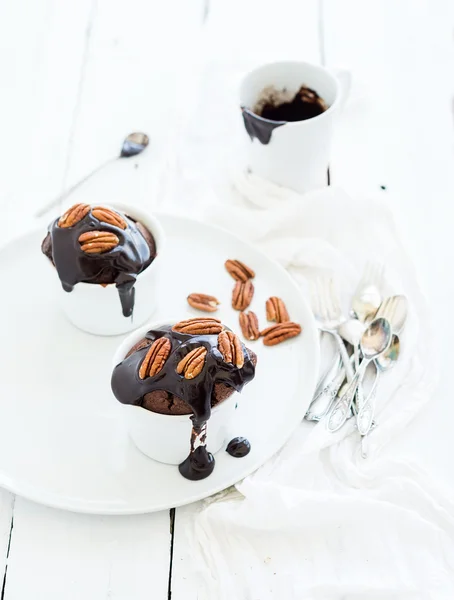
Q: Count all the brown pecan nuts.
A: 13